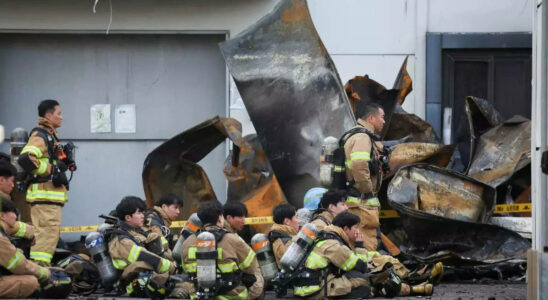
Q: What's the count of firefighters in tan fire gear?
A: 11